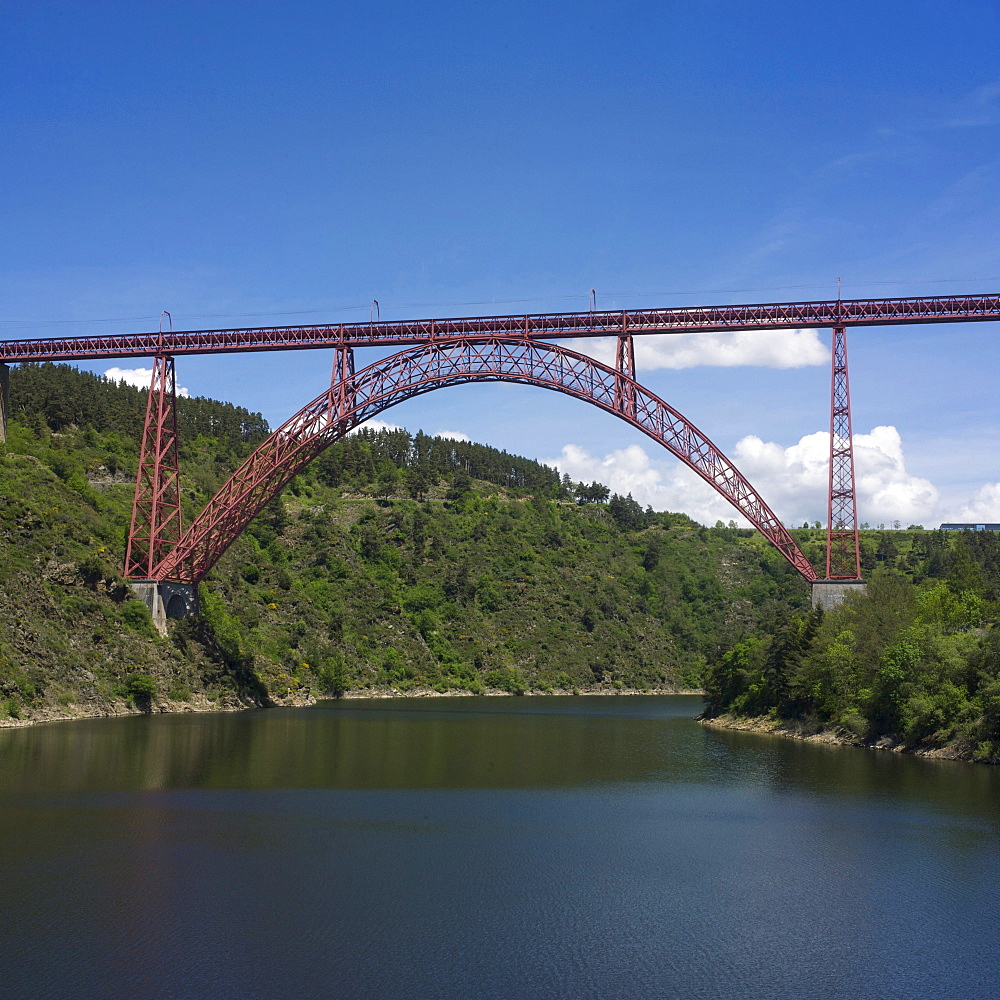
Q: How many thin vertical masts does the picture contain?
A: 4